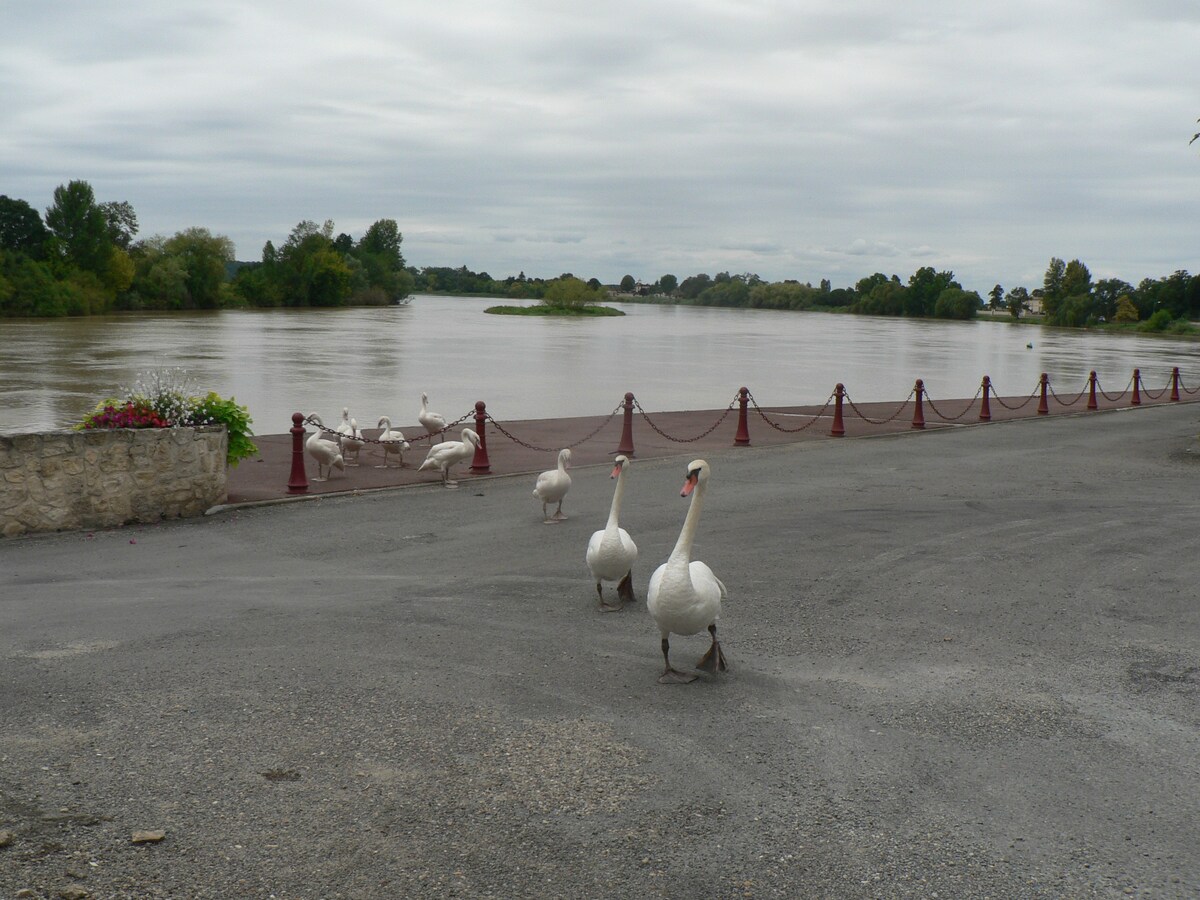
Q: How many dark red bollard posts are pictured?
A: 11